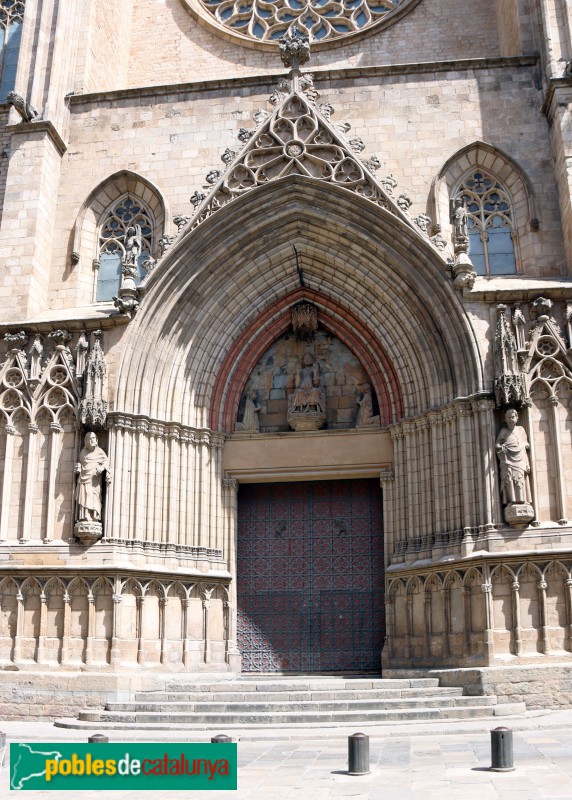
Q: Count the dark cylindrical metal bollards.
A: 4